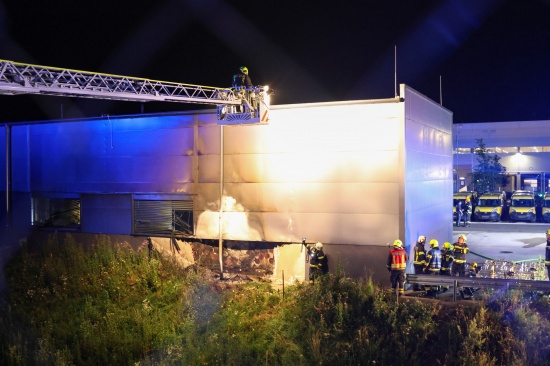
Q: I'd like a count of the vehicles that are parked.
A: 4